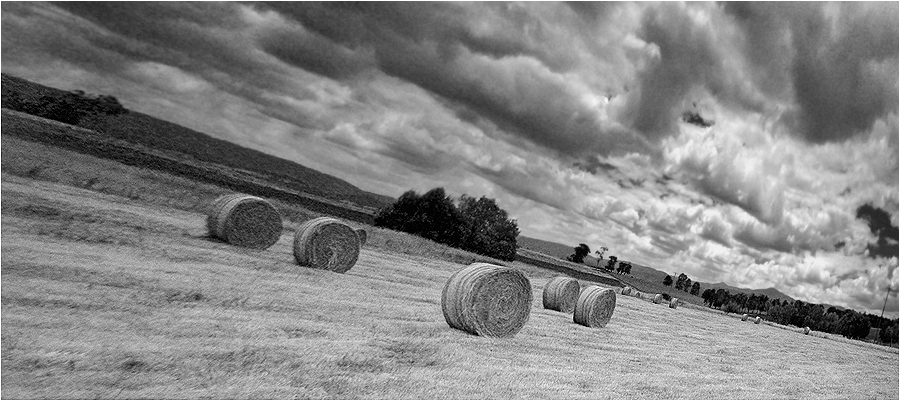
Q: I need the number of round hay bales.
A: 13